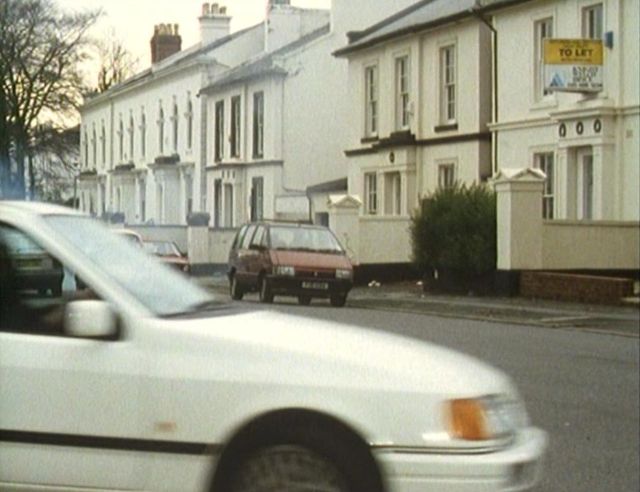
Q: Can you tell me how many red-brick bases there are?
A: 1